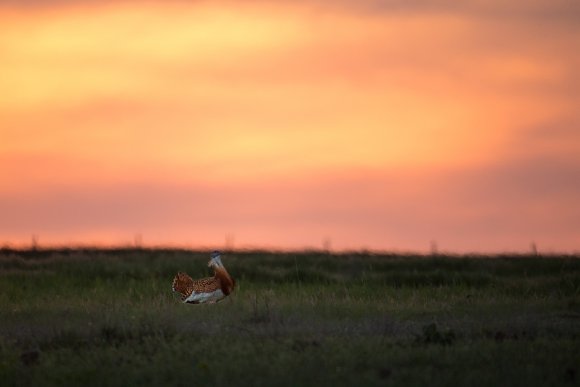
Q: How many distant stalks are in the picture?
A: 6